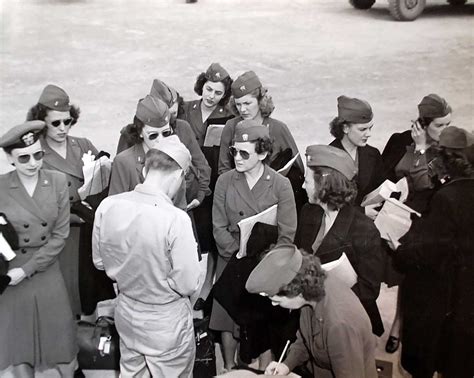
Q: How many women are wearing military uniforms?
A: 12